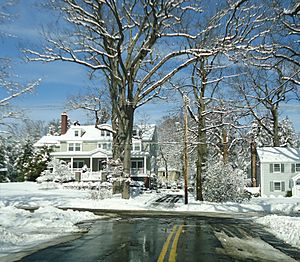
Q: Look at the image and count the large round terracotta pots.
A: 0